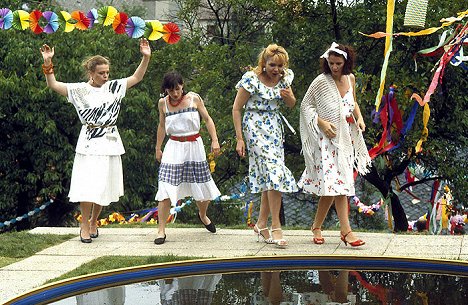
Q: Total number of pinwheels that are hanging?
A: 12